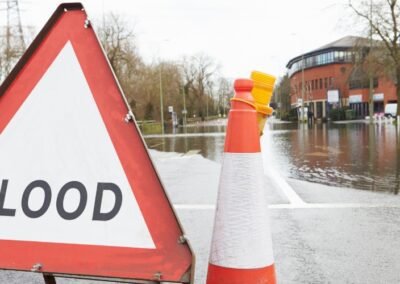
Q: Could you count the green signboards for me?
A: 0